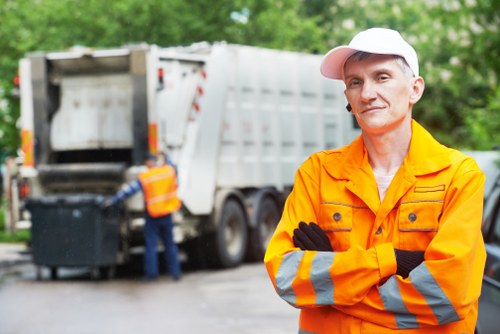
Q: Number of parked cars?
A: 1